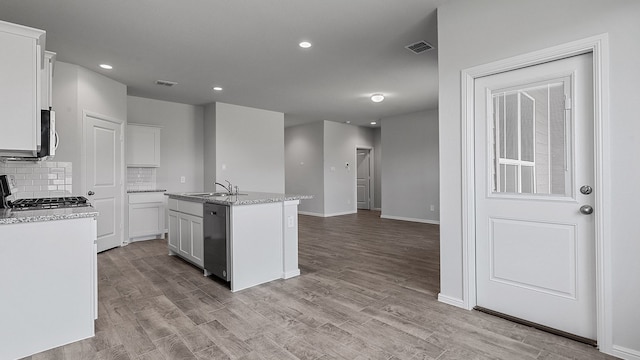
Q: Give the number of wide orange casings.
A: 0